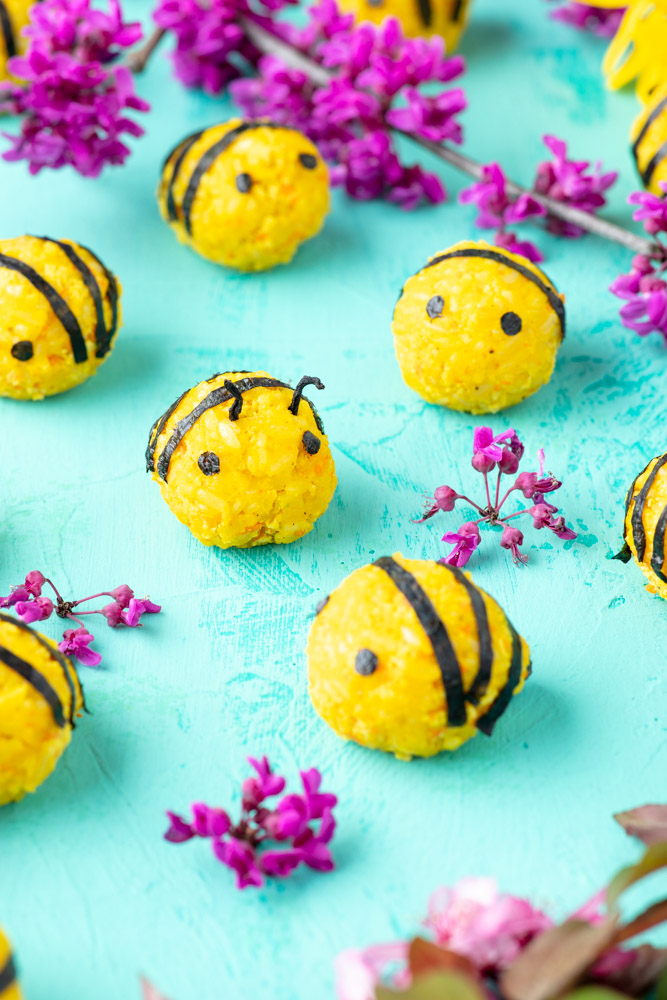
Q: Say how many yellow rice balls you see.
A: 11